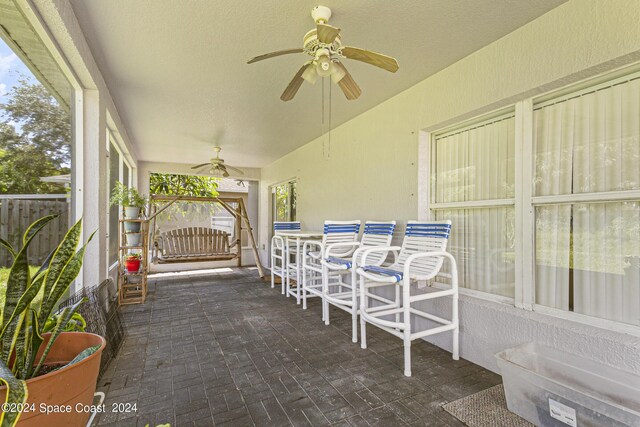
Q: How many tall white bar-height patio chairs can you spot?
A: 4